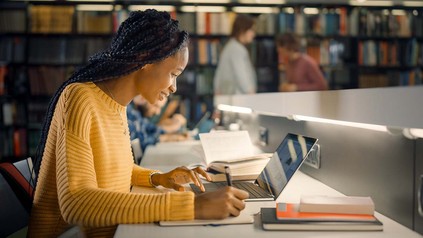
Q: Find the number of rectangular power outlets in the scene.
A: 2